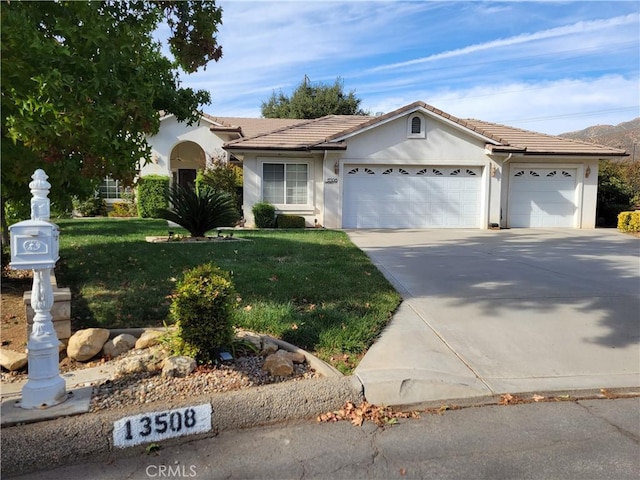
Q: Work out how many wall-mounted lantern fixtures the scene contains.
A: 4